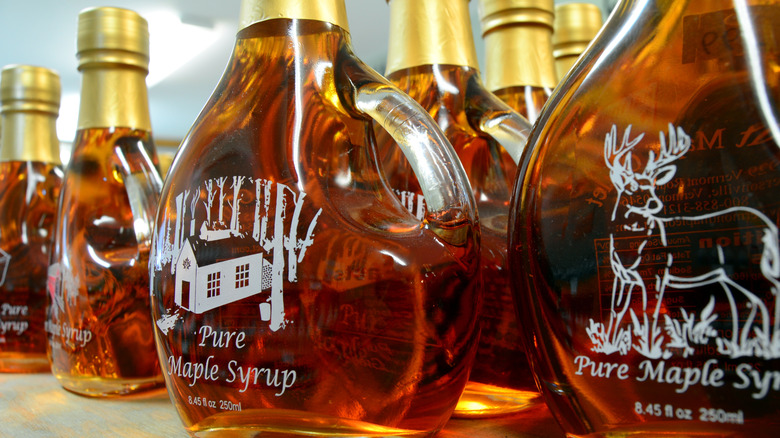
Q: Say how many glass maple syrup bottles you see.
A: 7